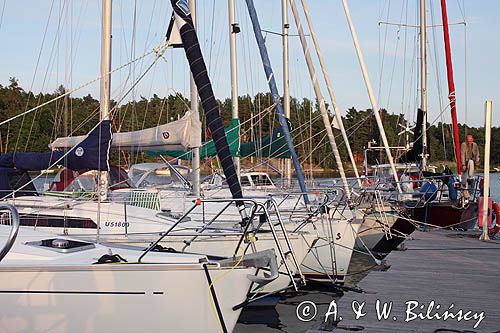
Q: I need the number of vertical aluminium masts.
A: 5